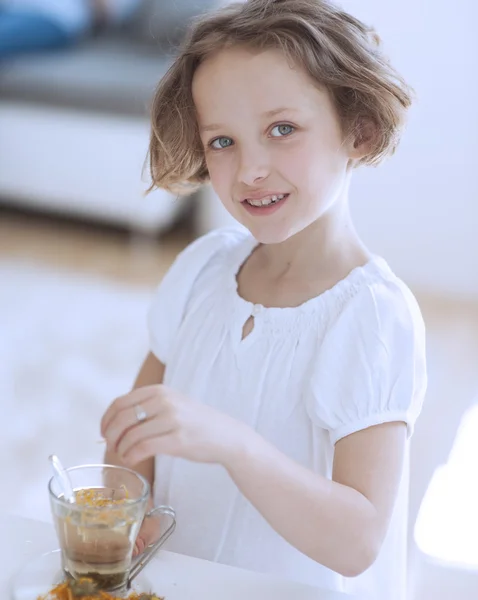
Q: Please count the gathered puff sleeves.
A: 2